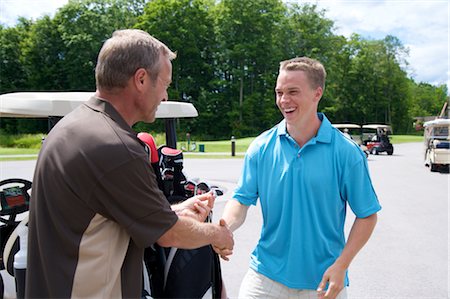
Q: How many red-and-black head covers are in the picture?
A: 2